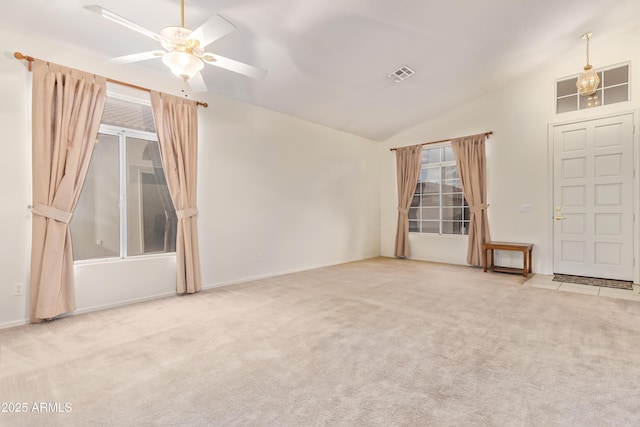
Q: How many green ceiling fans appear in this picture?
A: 0